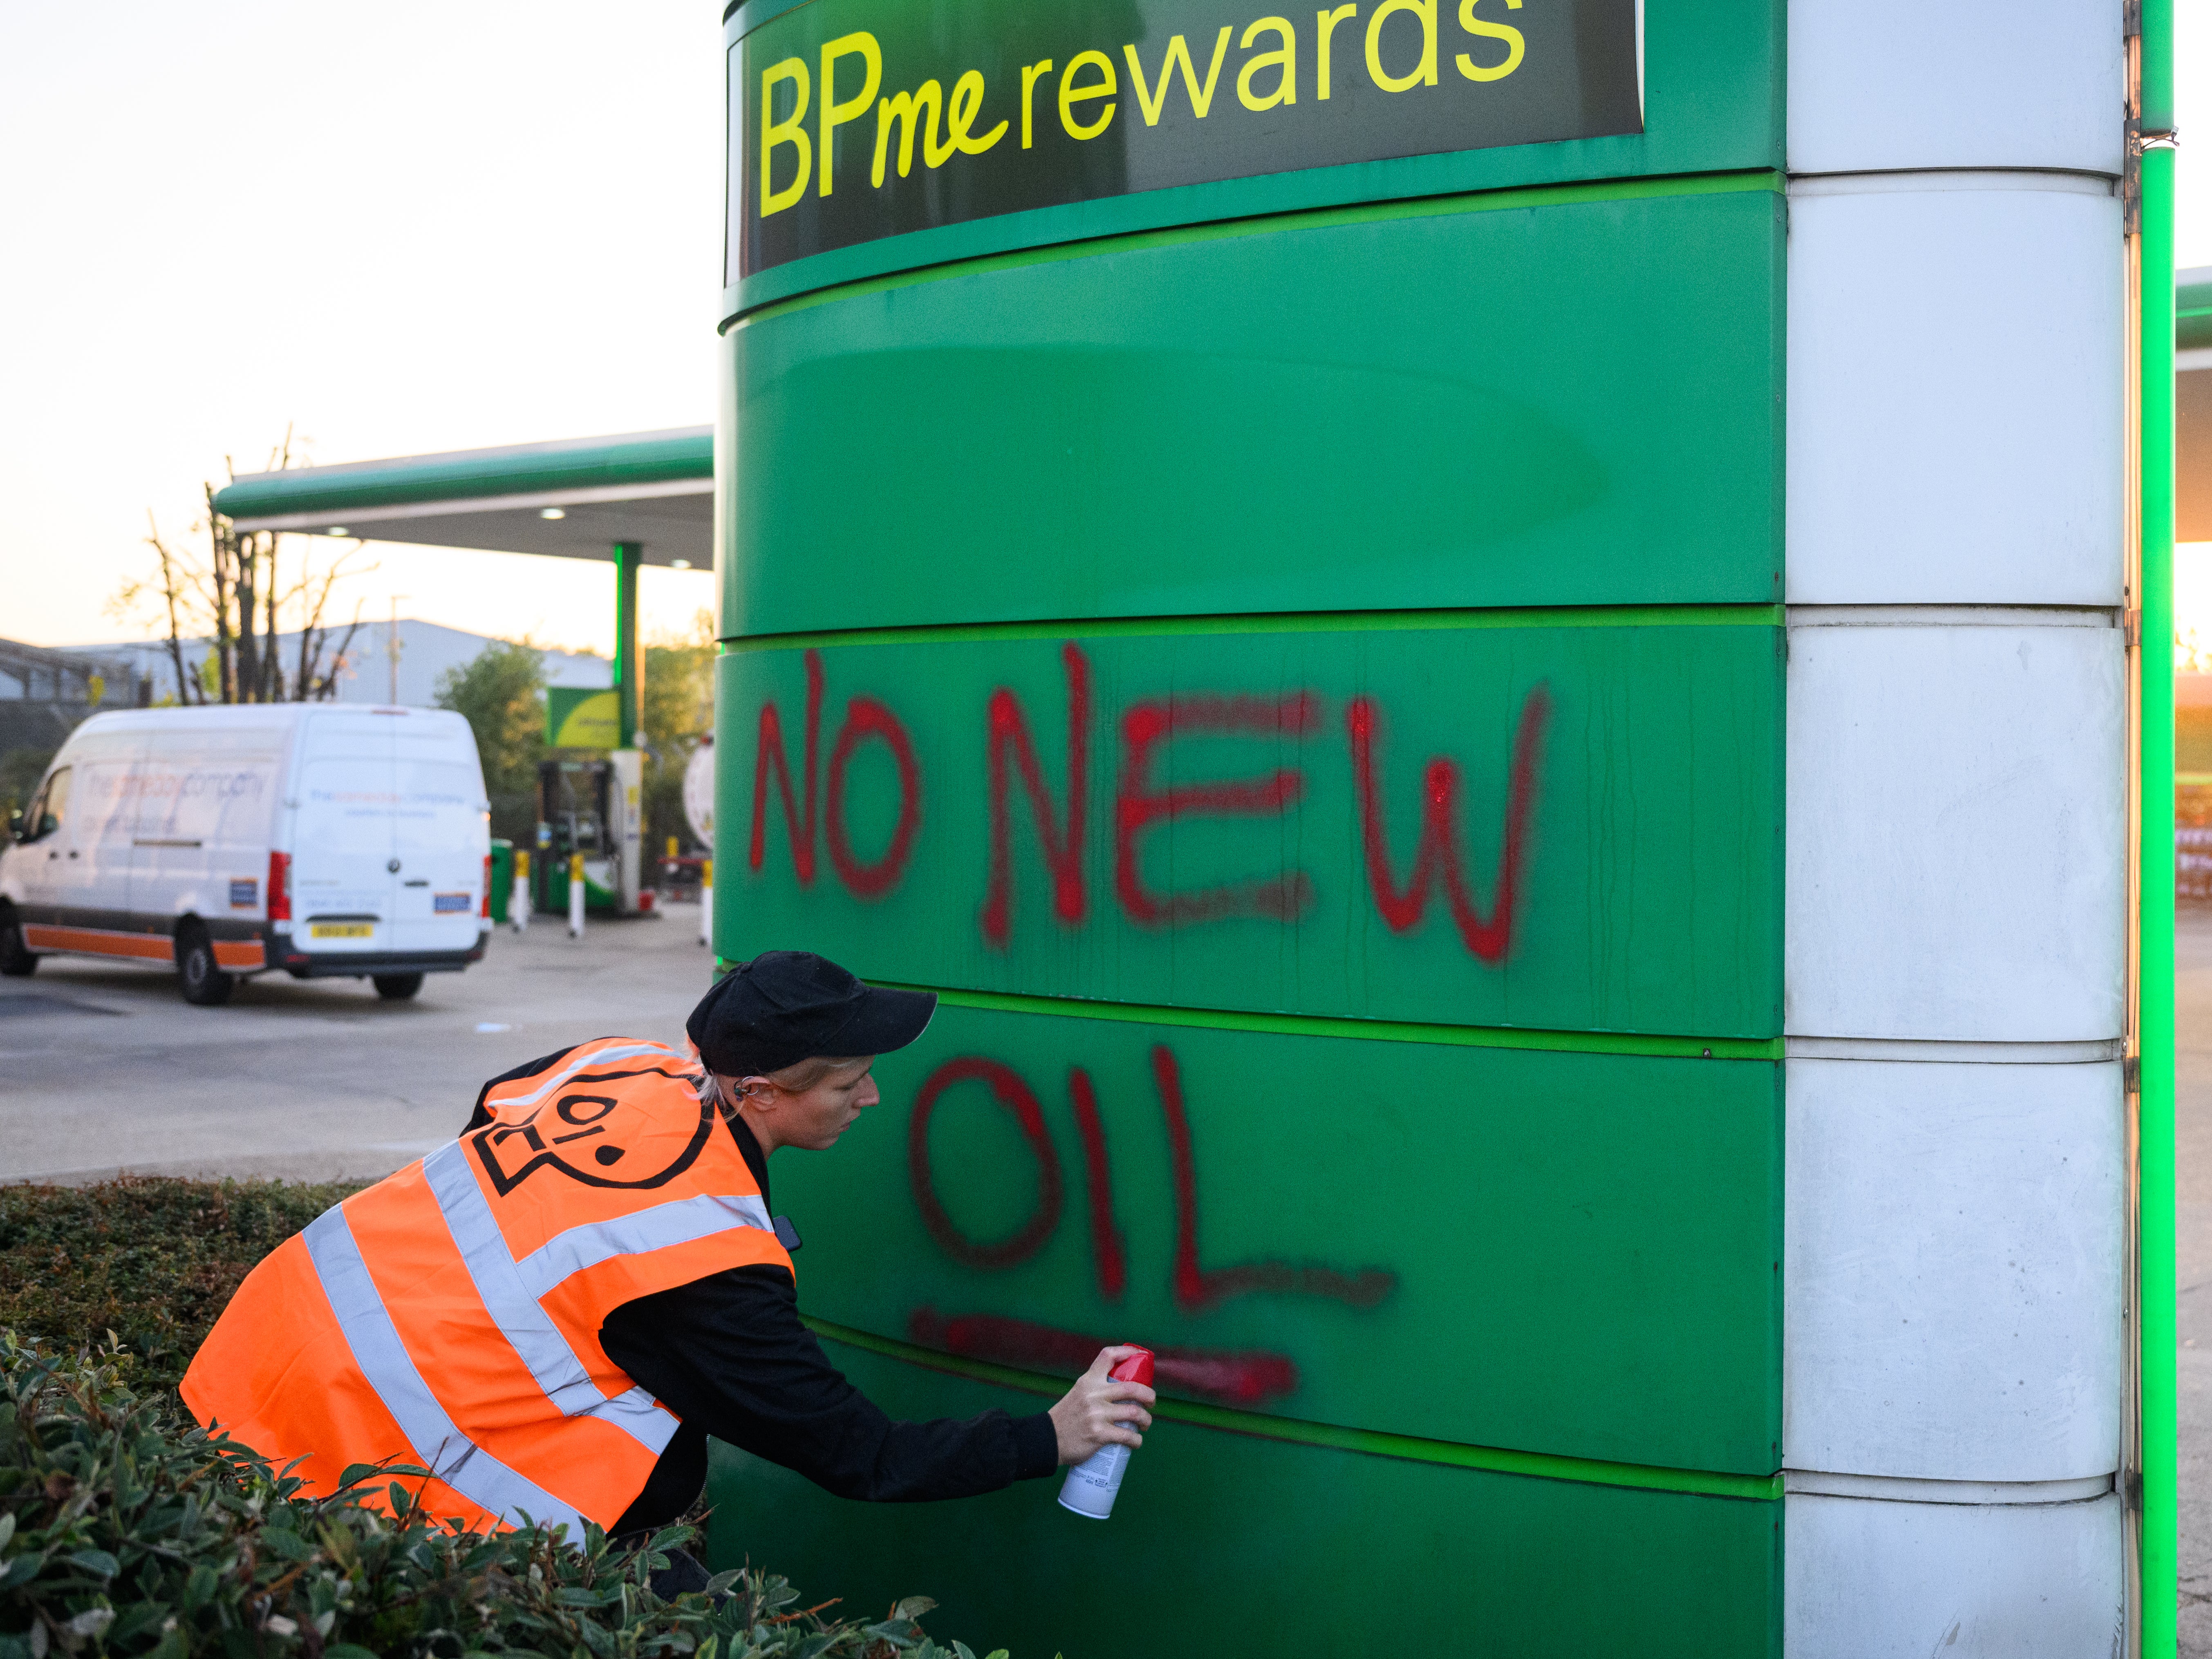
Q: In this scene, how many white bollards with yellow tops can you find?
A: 3